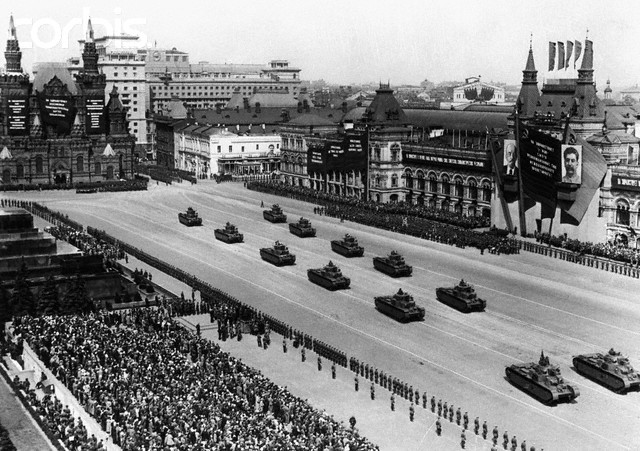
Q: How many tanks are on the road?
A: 12